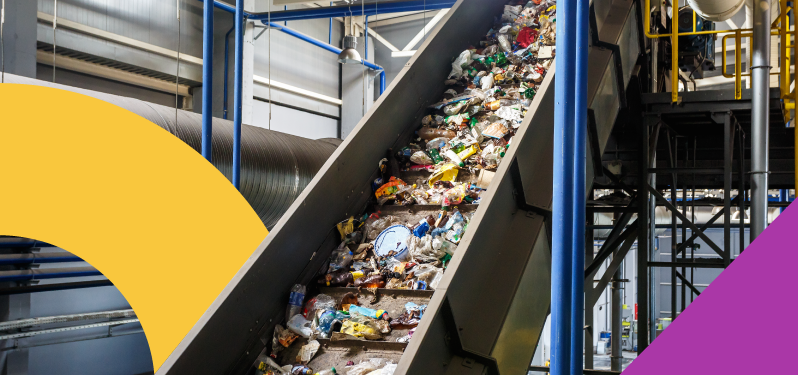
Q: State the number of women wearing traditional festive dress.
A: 0